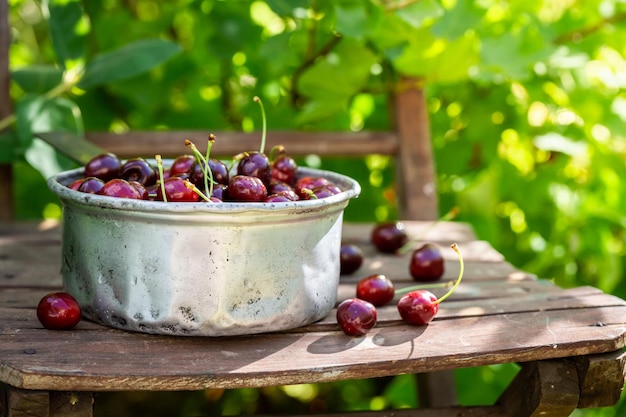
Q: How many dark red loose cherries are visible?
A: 7